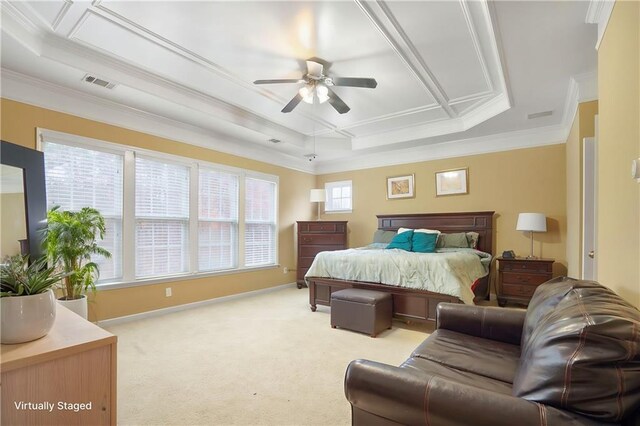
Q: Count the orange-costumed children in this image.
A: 0